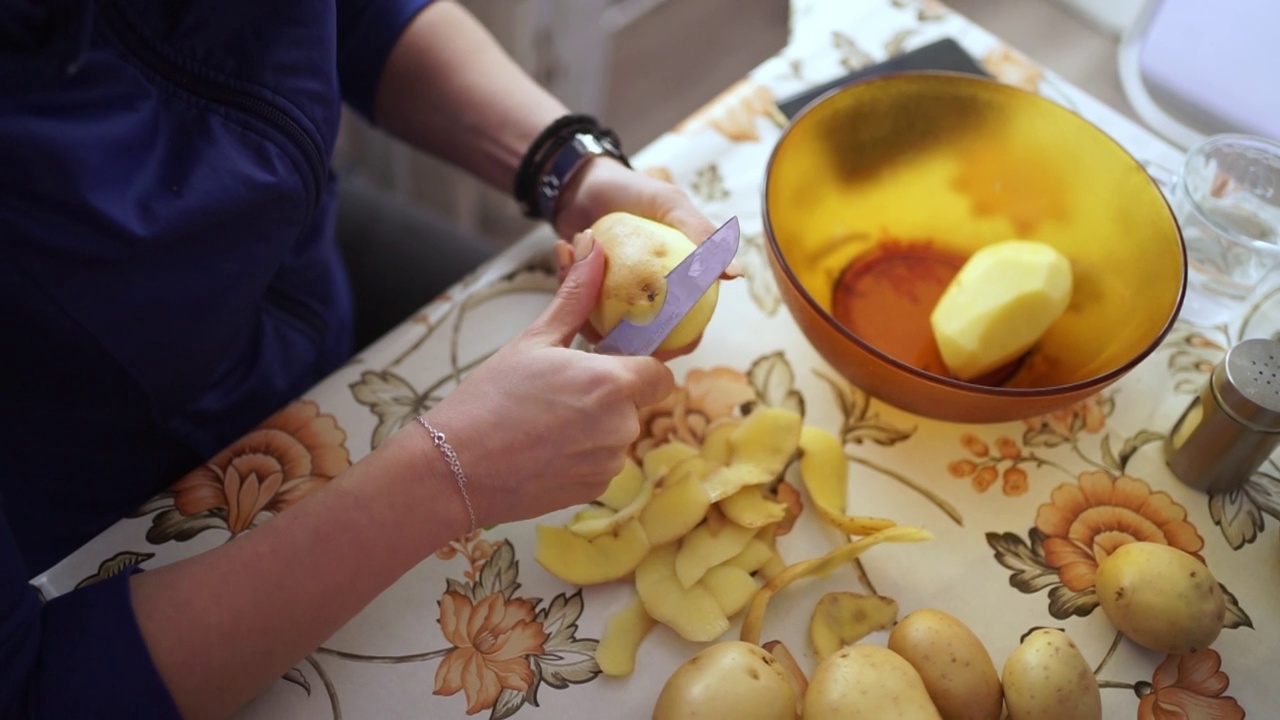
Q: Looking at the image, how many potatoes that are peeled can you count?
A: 1